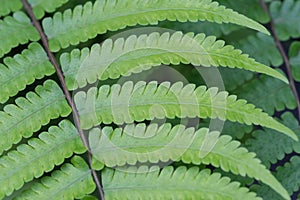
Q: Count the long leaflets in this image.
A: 5